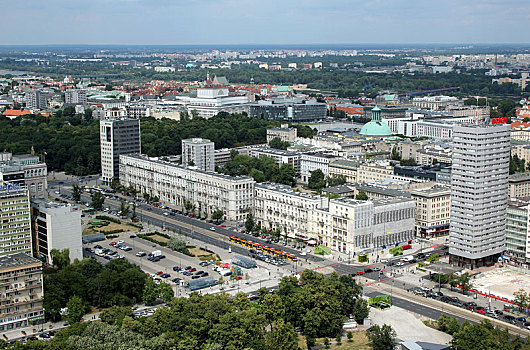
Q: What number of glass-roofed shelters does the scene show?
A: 3